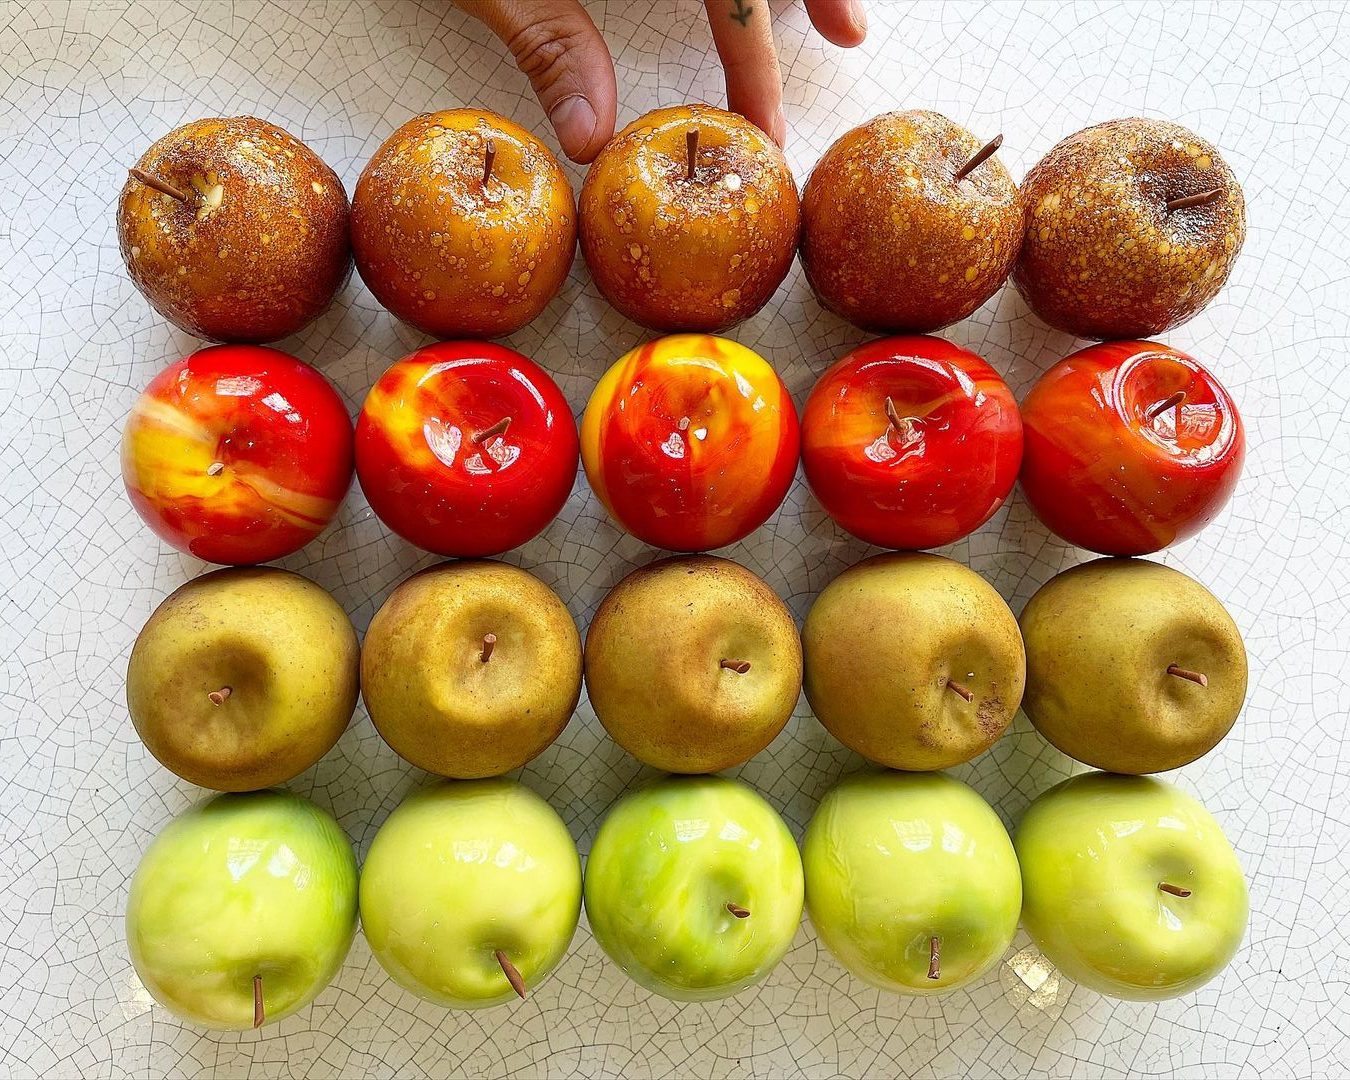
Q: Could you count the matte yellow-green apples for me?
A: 5